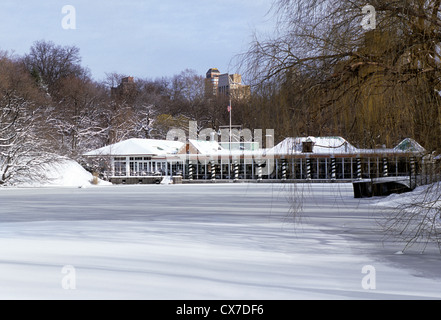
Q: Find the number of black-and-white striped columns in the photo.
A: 10